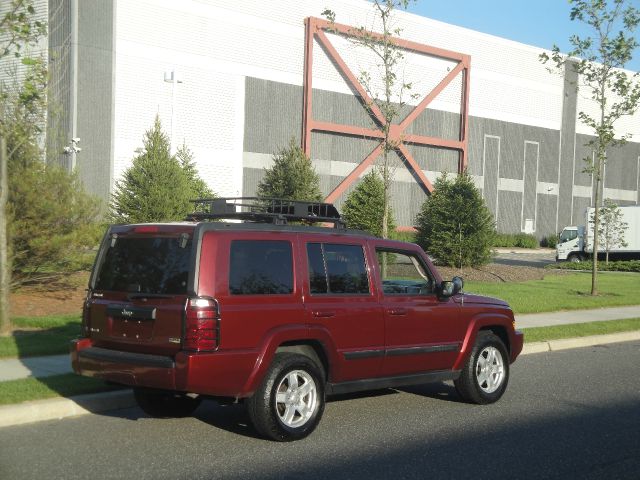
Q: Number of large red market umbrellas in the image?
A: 0